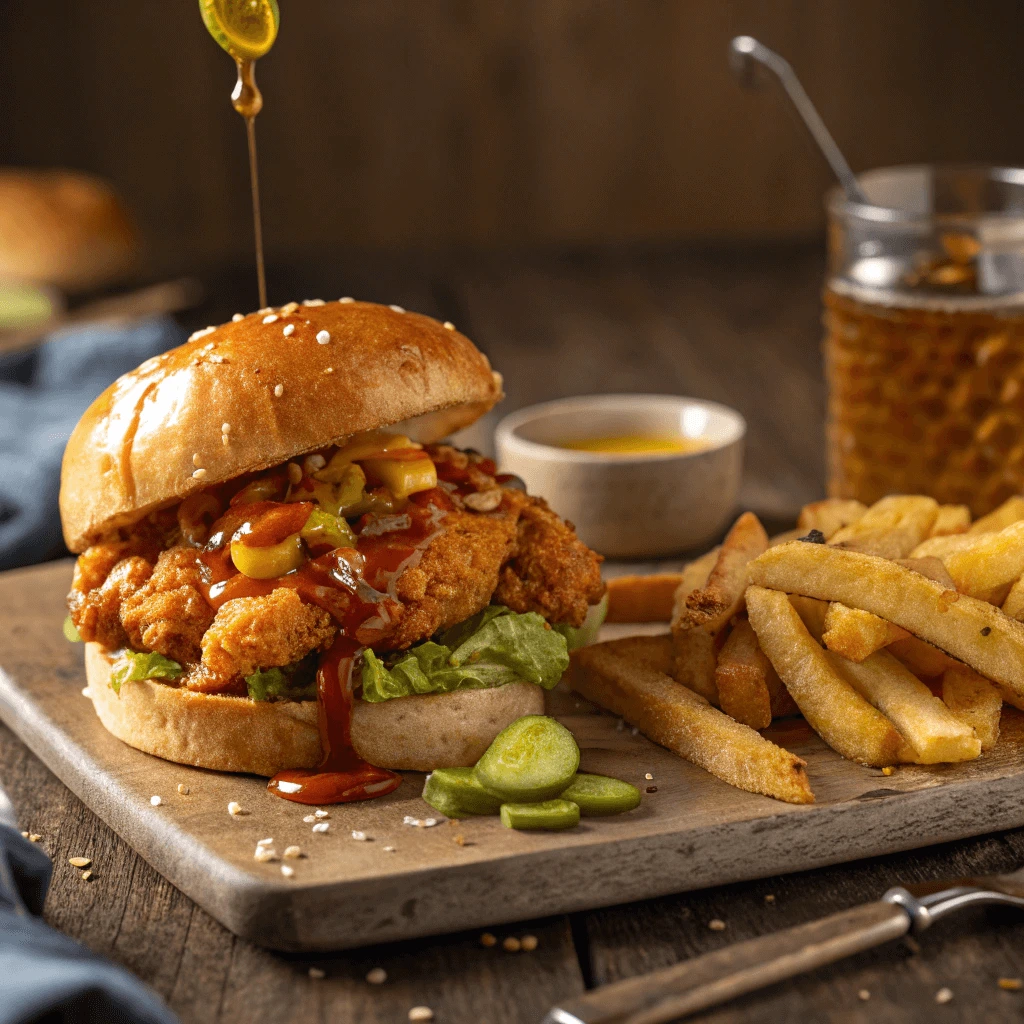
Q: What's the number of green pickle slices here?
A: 4